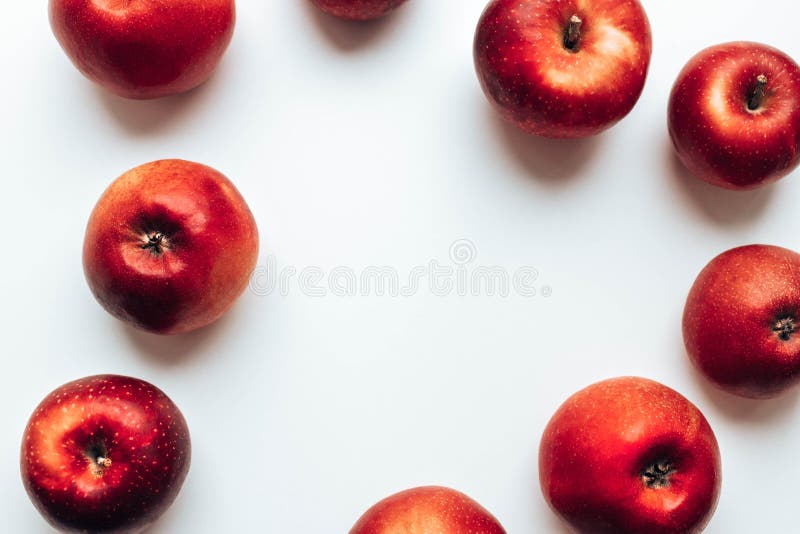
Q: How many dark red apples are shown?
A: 9